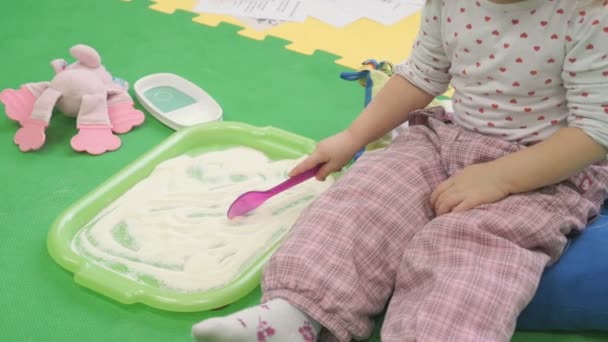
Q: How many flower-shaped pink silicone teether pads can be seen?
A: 4